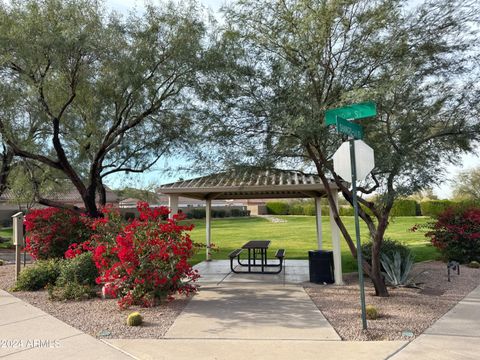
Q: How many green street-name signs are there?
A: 2